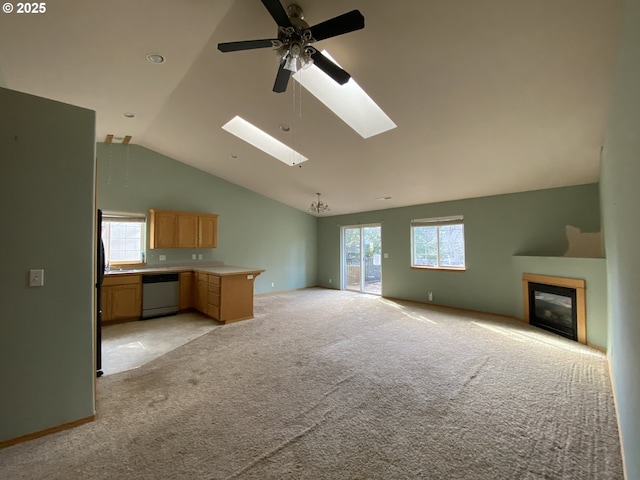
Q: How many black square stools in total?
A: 0